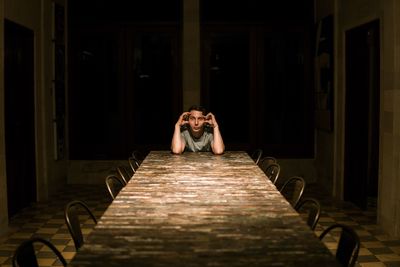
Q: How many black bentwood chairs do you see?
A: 12